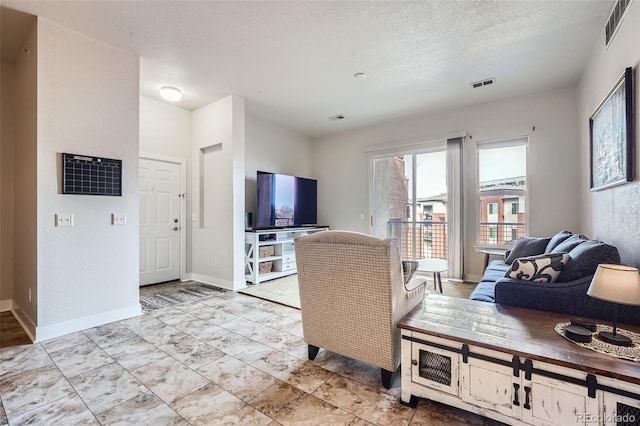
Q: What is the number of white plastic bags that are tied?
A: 0